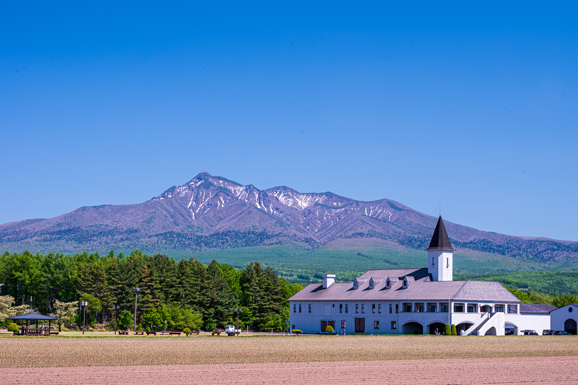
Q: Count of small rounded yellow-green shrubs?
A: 4